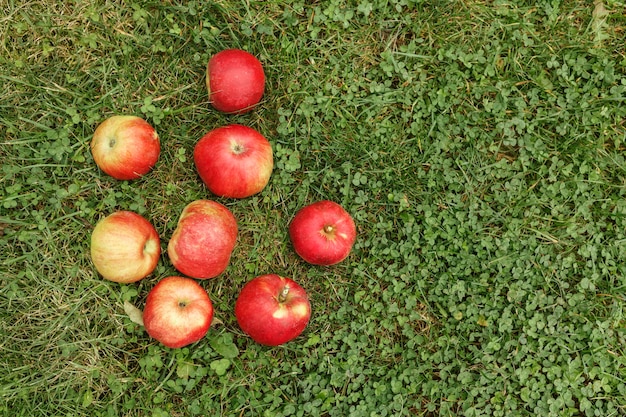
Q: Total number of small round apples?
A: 8